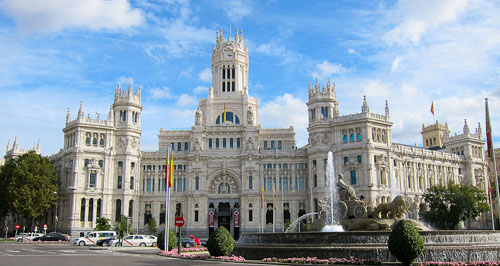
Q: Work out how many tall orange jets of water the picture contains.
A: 0